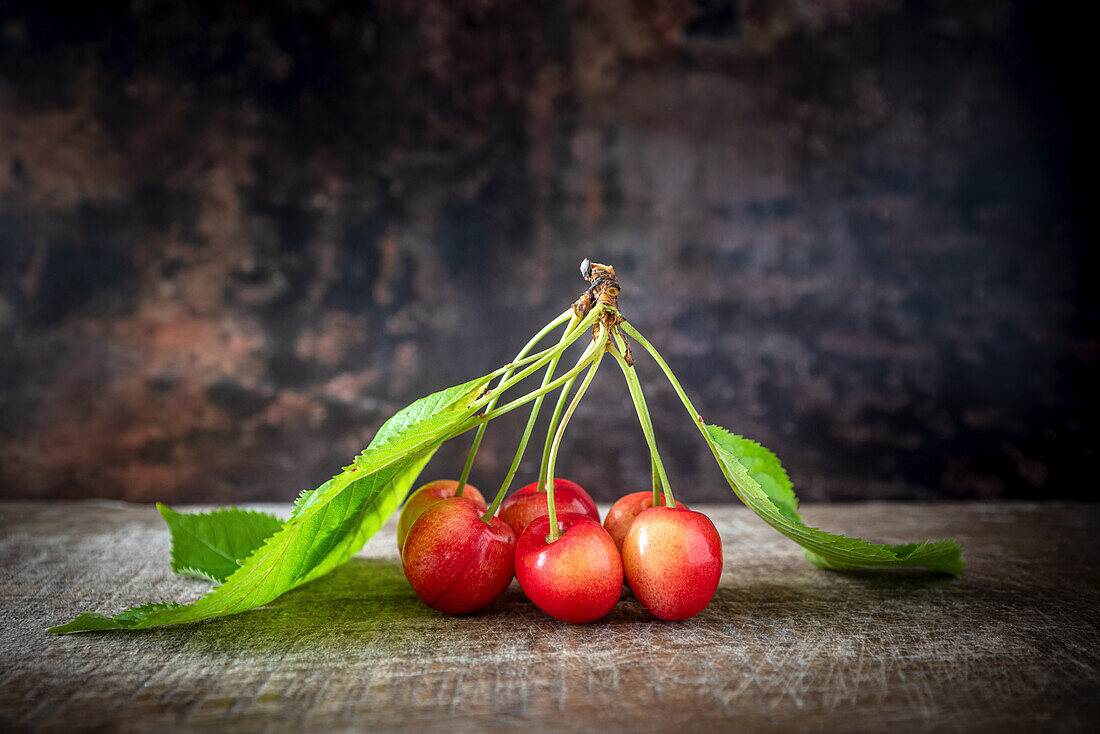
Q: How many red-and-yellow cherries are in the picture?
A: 6